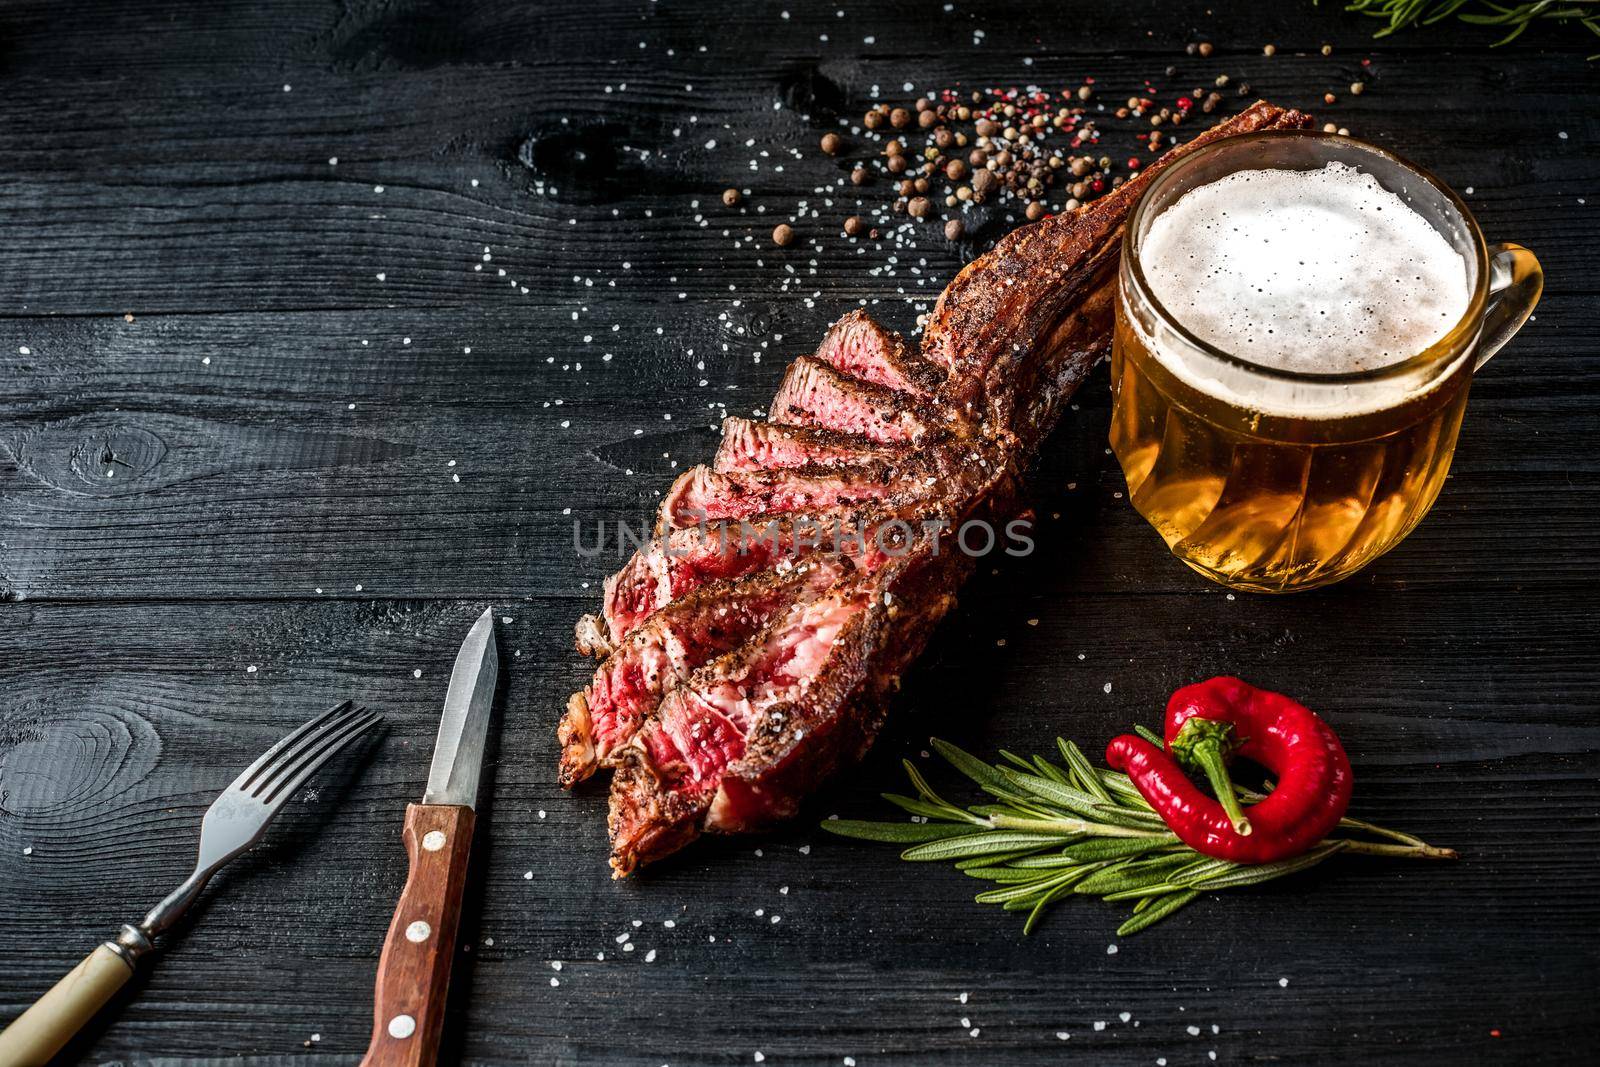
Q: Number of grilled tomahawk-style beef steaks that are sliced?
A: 1